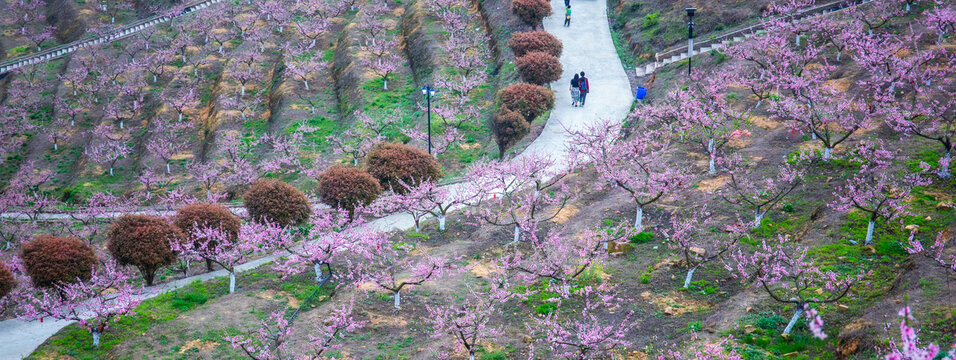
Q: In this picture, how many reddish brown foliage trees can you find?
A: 12